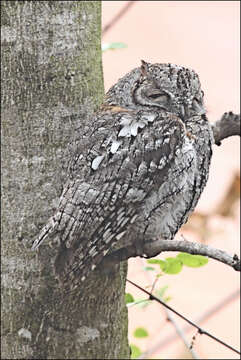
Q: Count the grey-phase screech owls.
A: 1